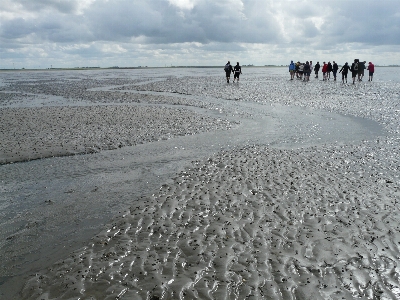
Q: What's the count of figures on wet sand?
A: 15